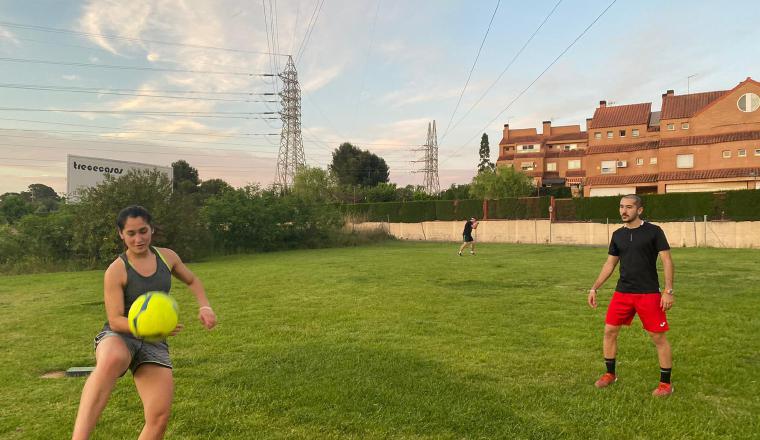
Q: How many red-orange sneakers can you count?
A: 2